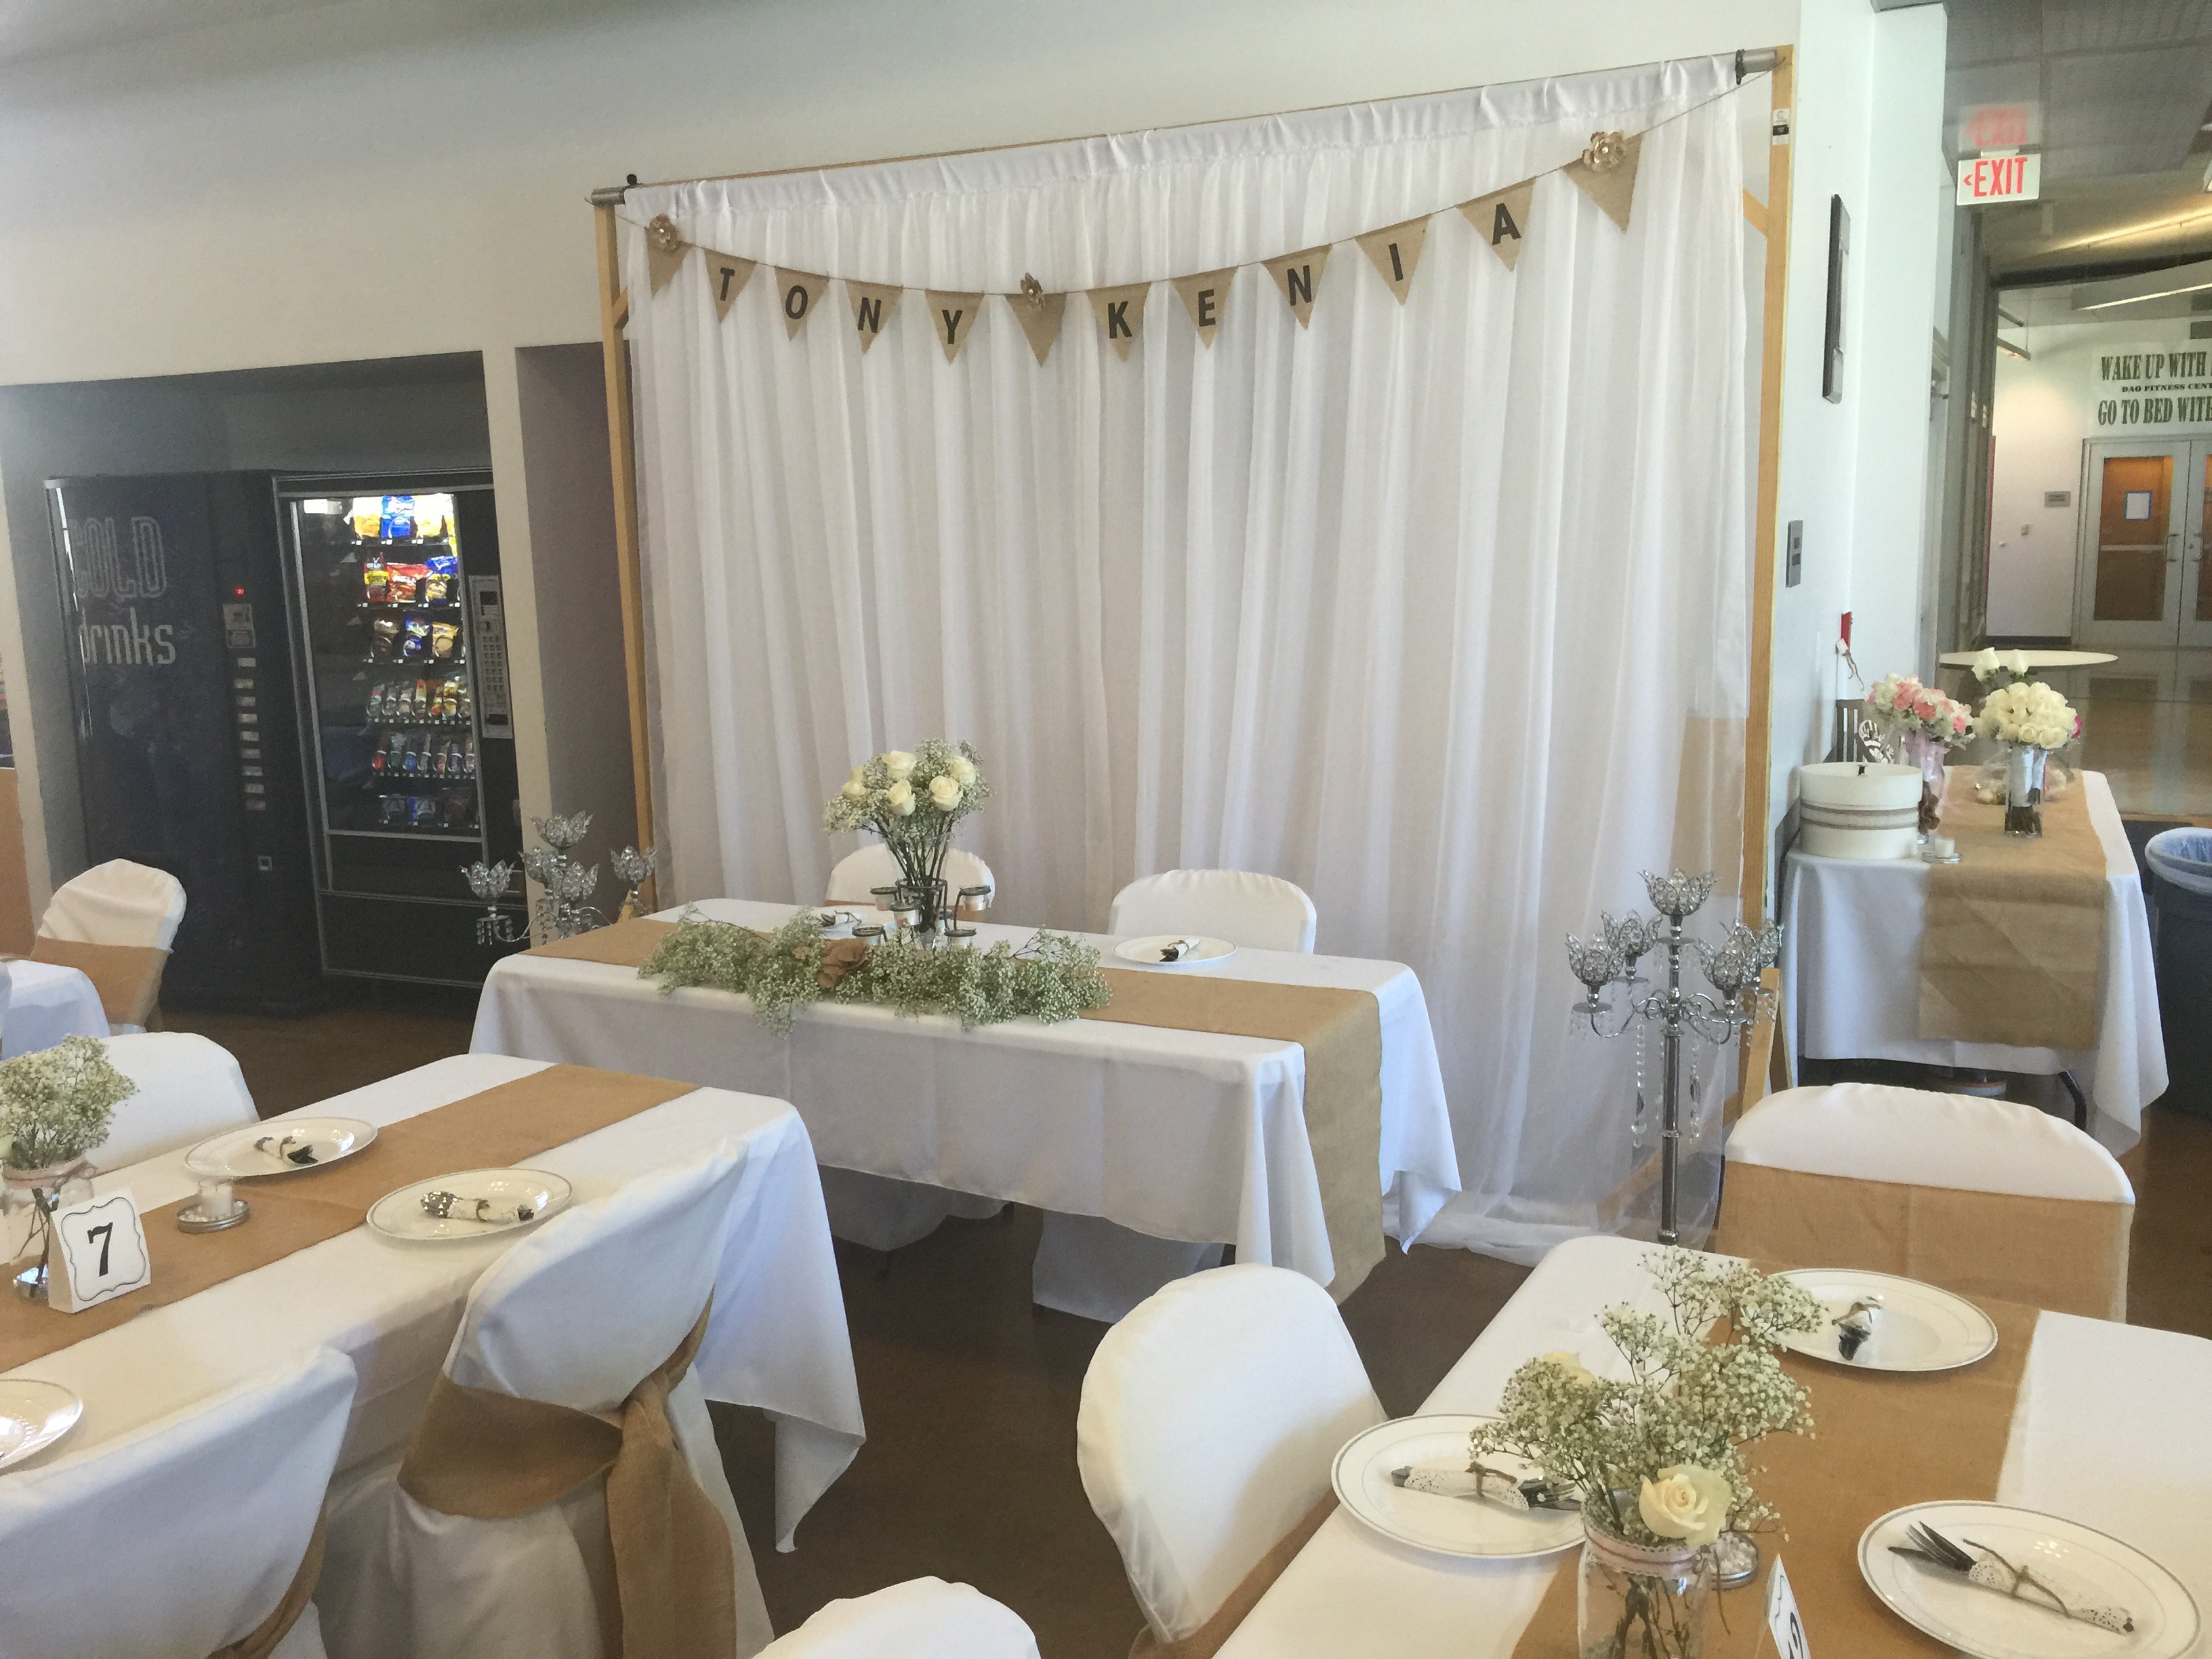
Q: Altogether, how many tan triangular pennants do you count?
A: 12